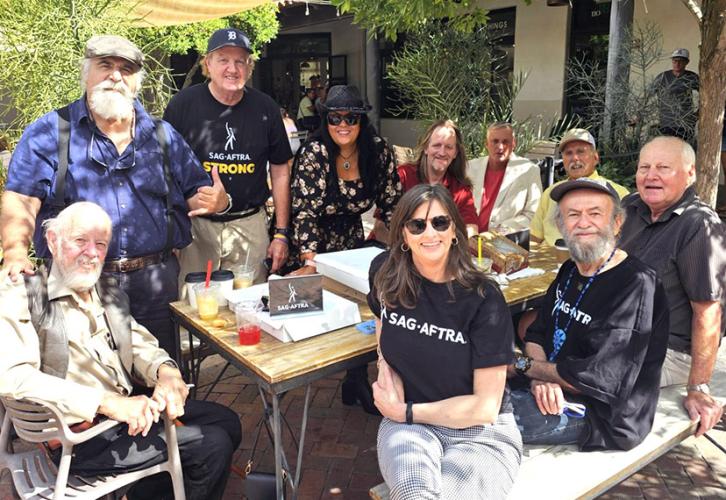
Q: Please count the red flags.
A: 0